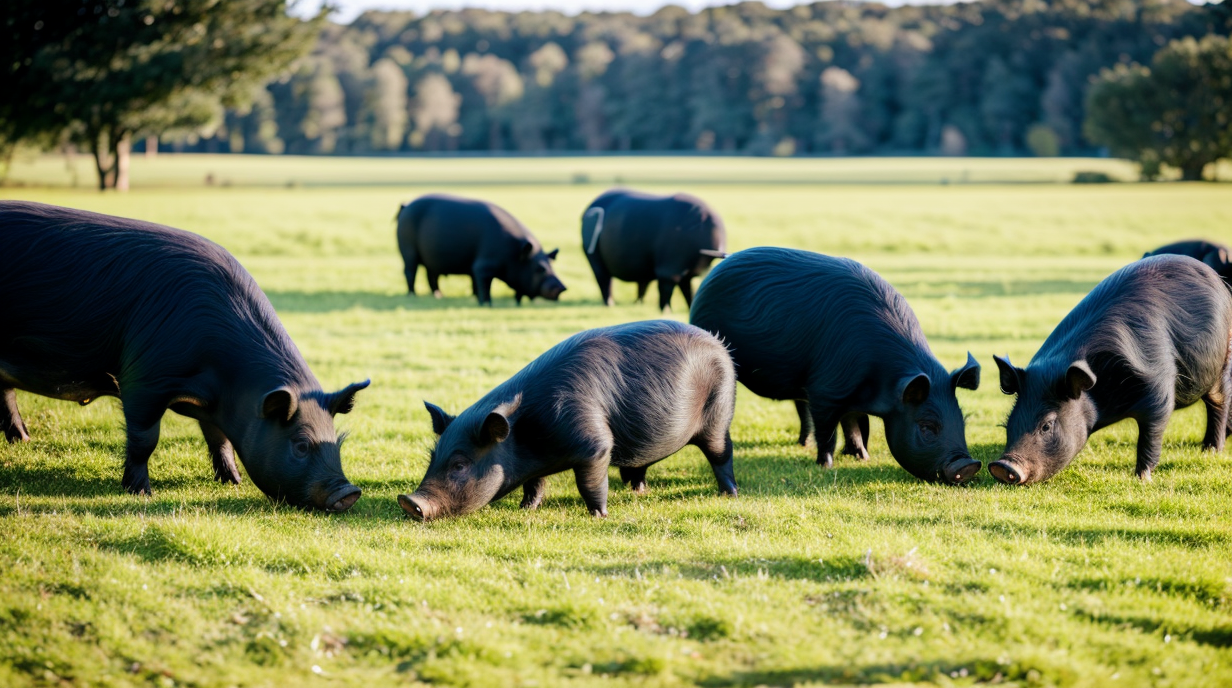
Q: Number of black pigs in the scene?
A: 7